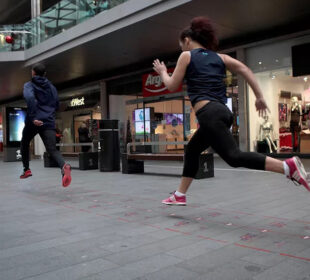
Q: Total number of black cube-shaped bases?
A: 4